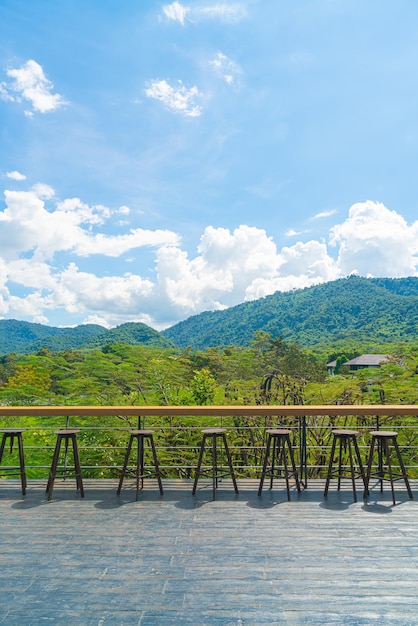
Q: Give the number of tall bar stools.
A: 7